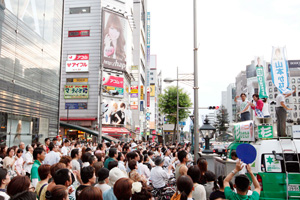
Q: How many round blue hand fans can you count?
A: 1